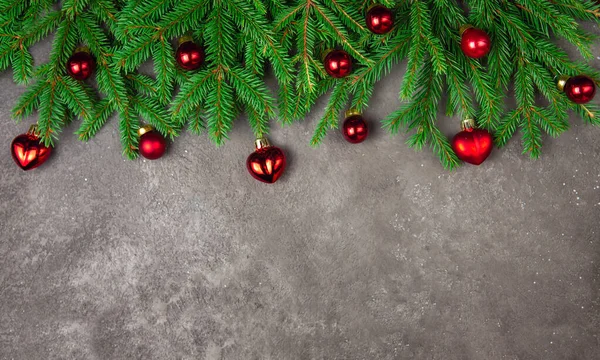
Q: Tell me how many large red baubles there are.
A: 3